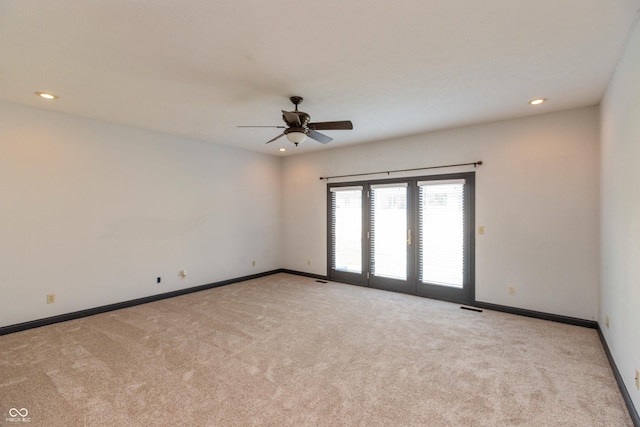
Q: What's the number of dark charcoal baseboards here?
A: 4